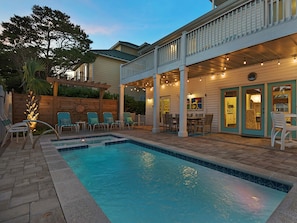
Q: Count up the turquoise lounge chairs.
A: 4